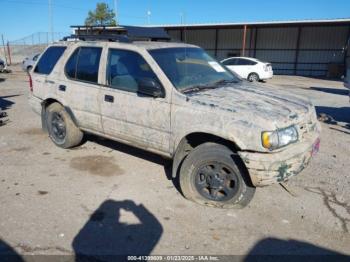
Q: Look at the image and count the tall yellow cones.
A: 0